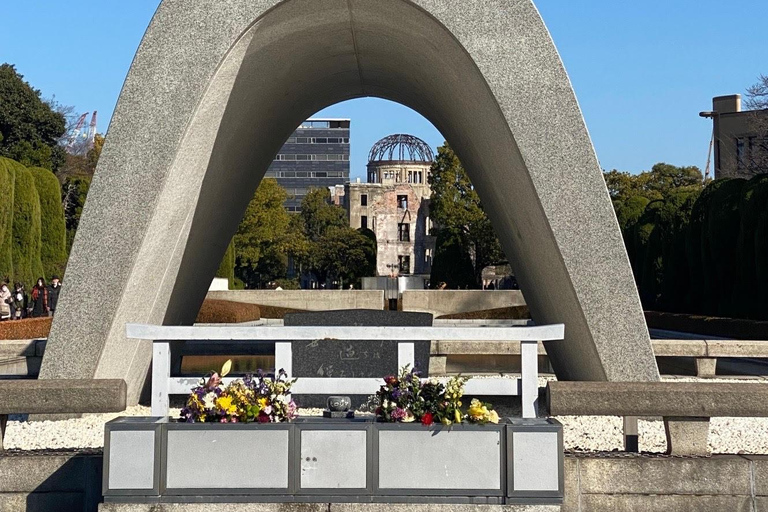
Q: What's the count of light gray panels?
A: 5